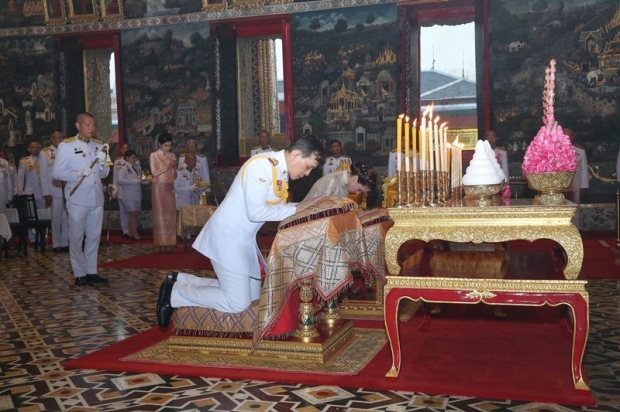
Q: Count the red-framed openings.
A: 3